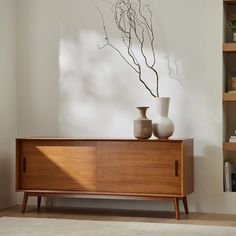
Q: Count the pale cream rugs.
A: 1